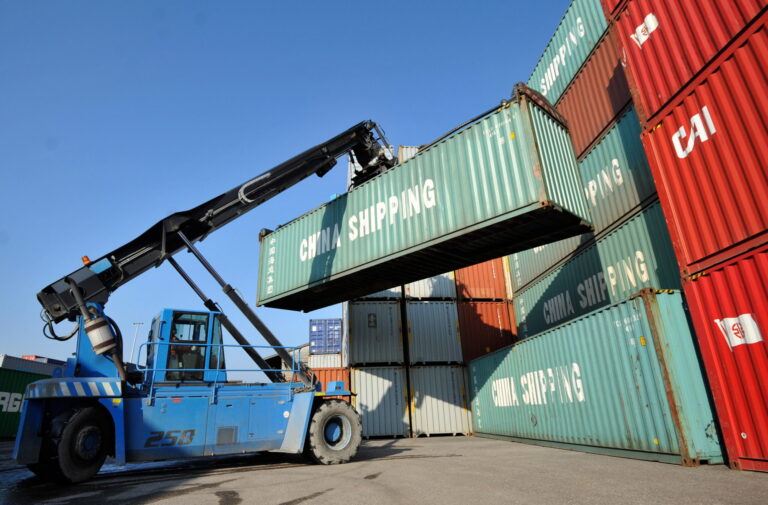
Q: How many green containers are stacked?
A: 4